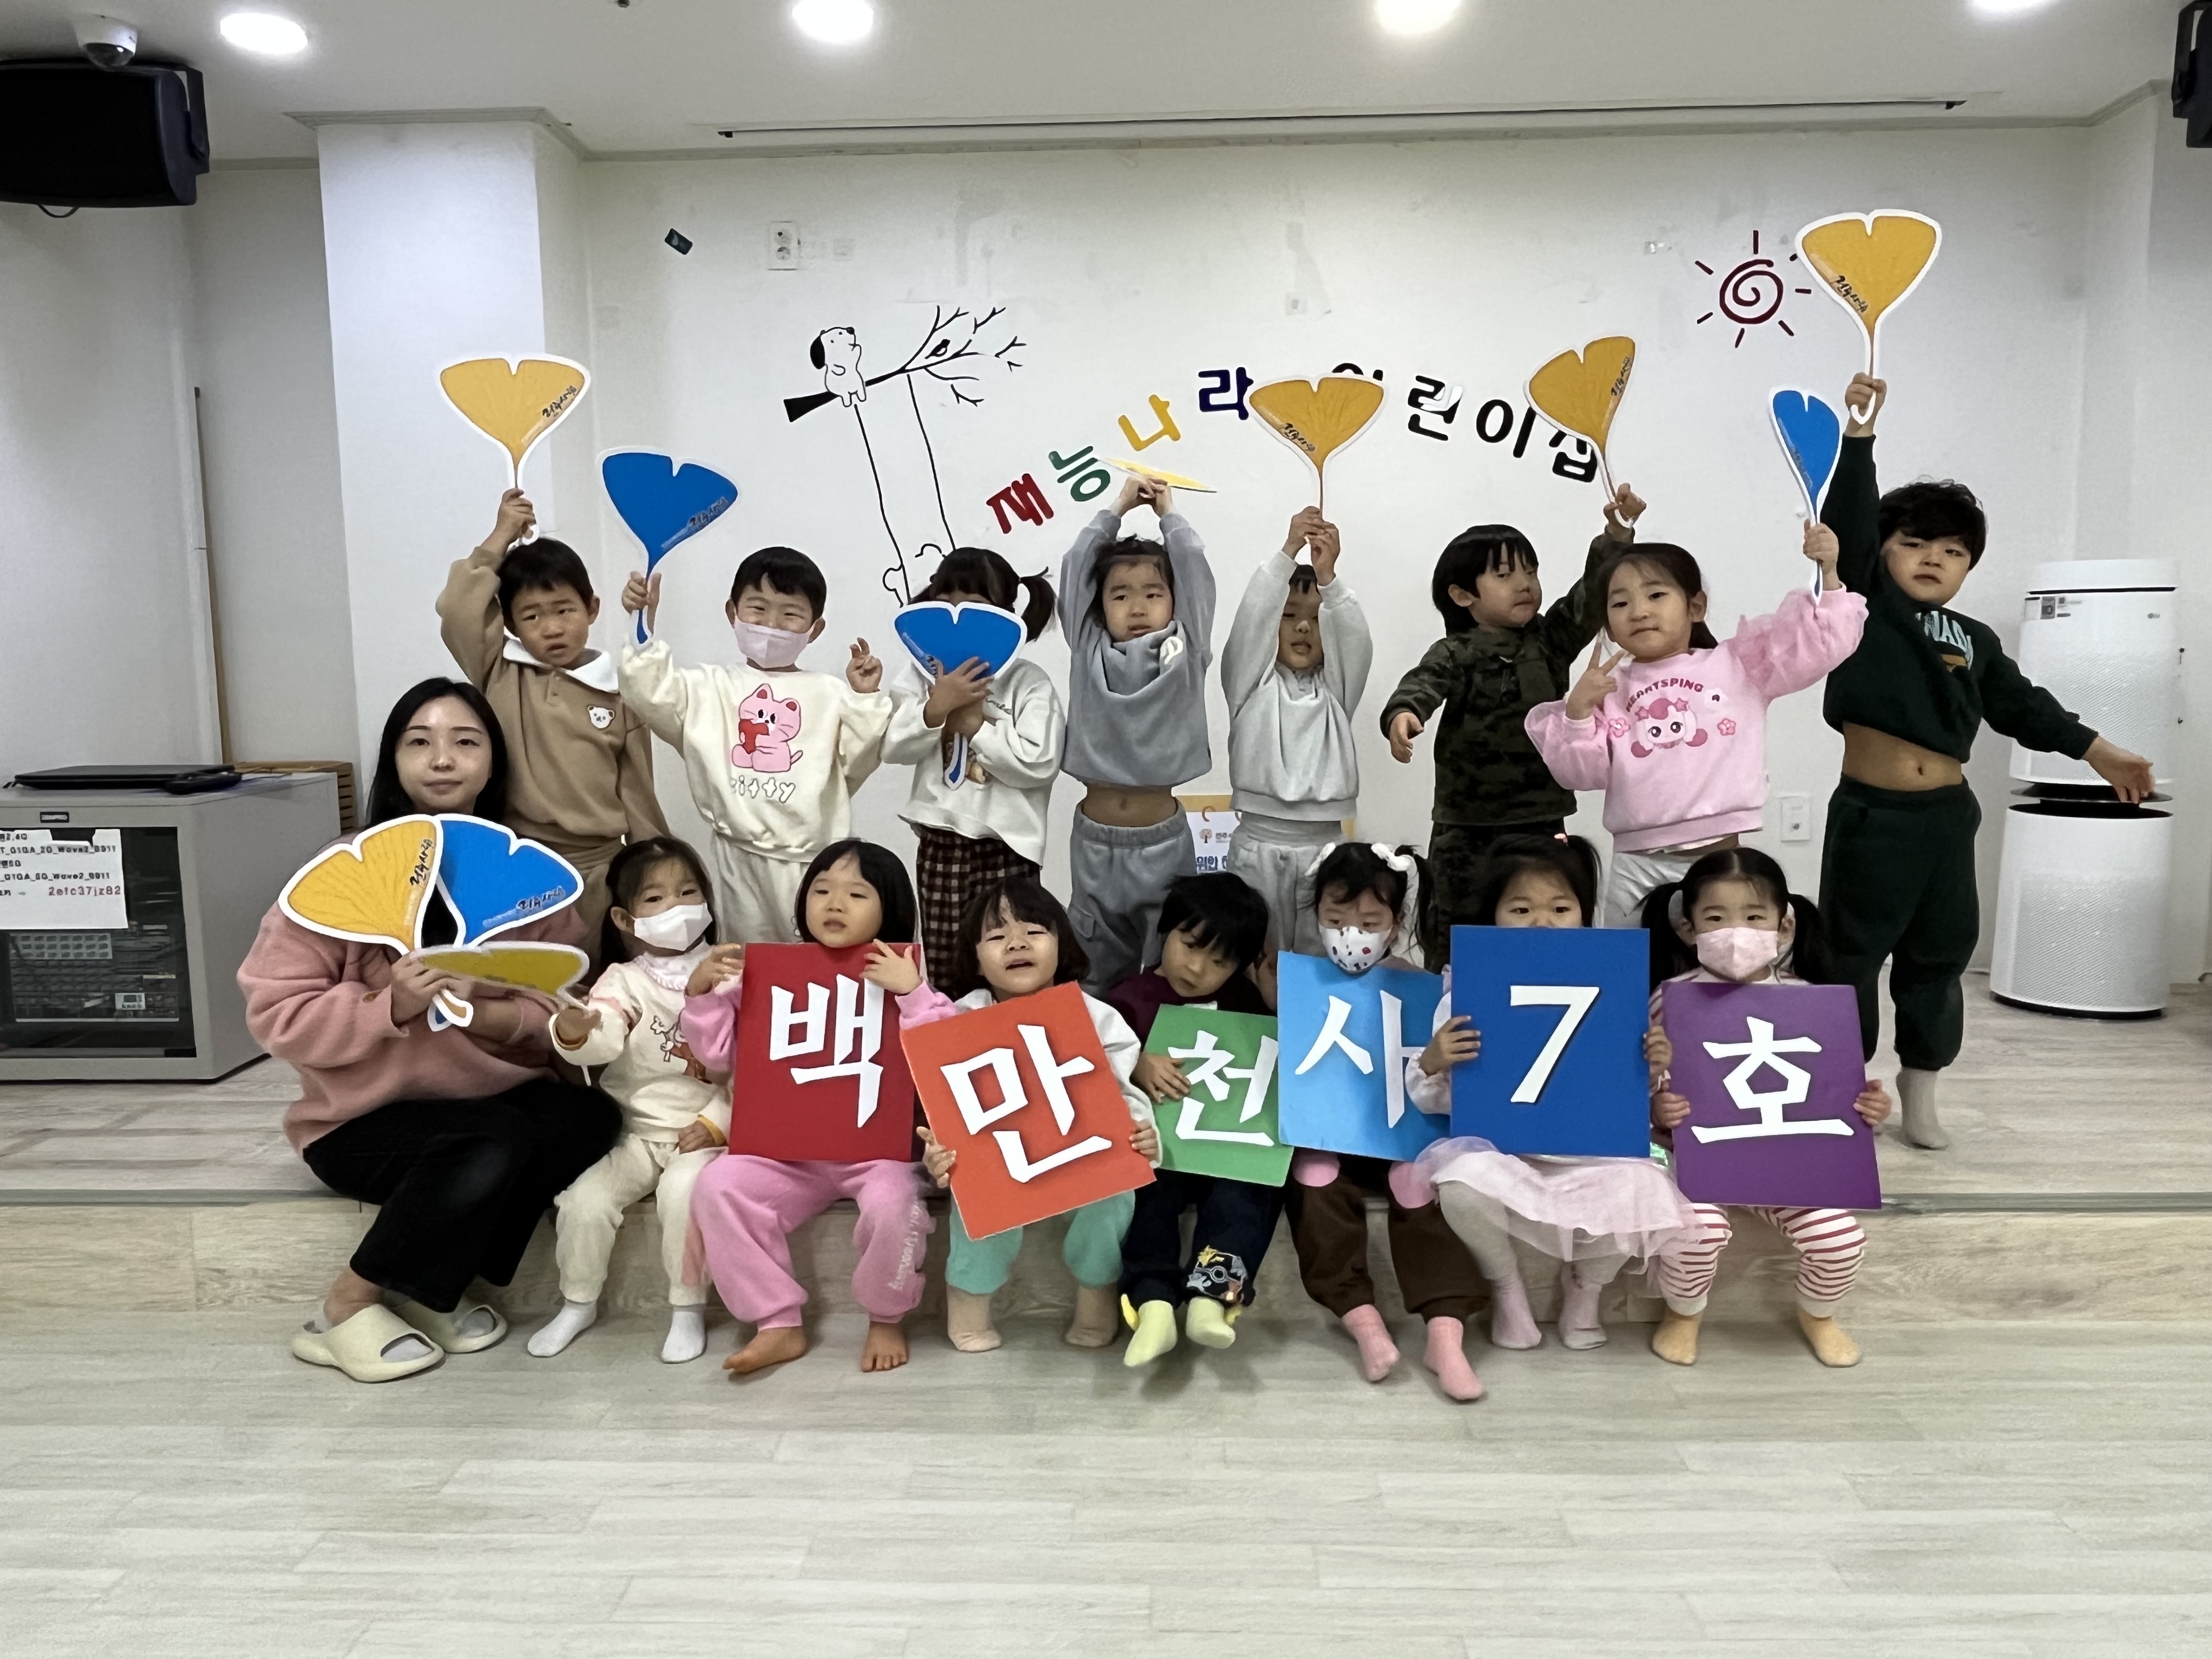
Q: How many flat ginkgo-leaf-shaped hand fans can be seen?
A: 11